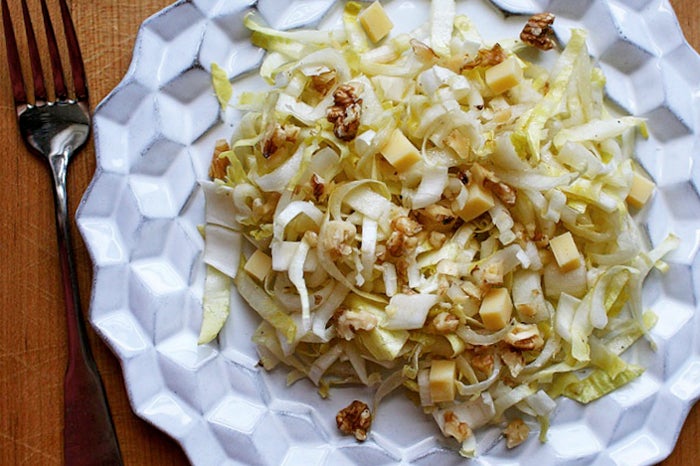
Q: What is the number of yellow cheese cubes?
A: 9